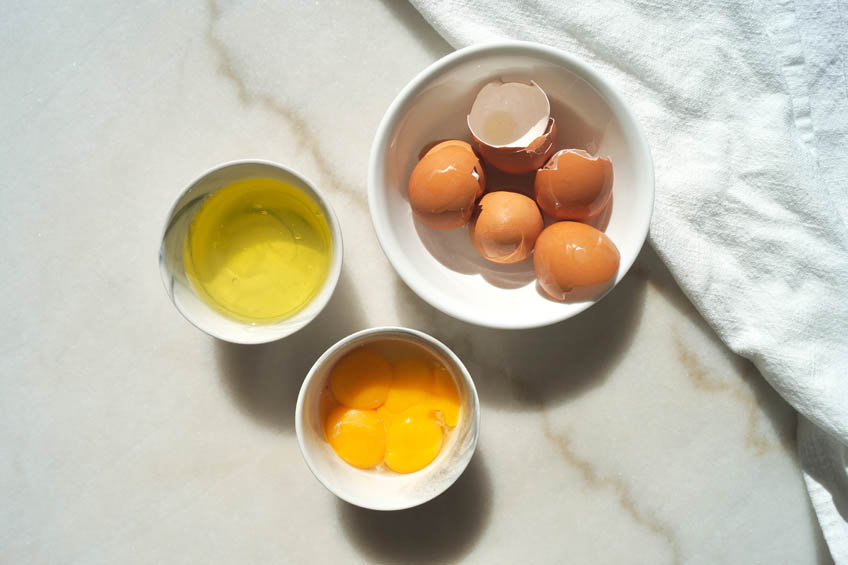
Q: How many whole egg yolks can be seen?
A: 3